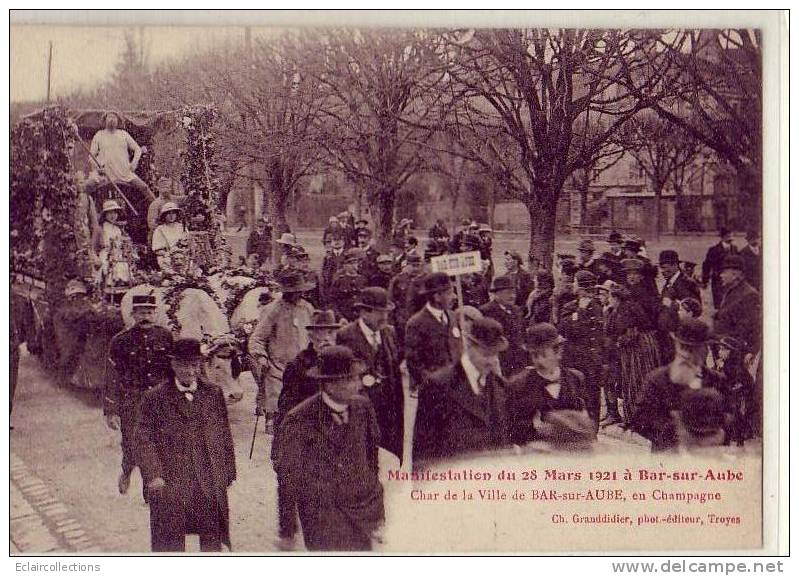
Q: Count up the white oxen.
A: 2